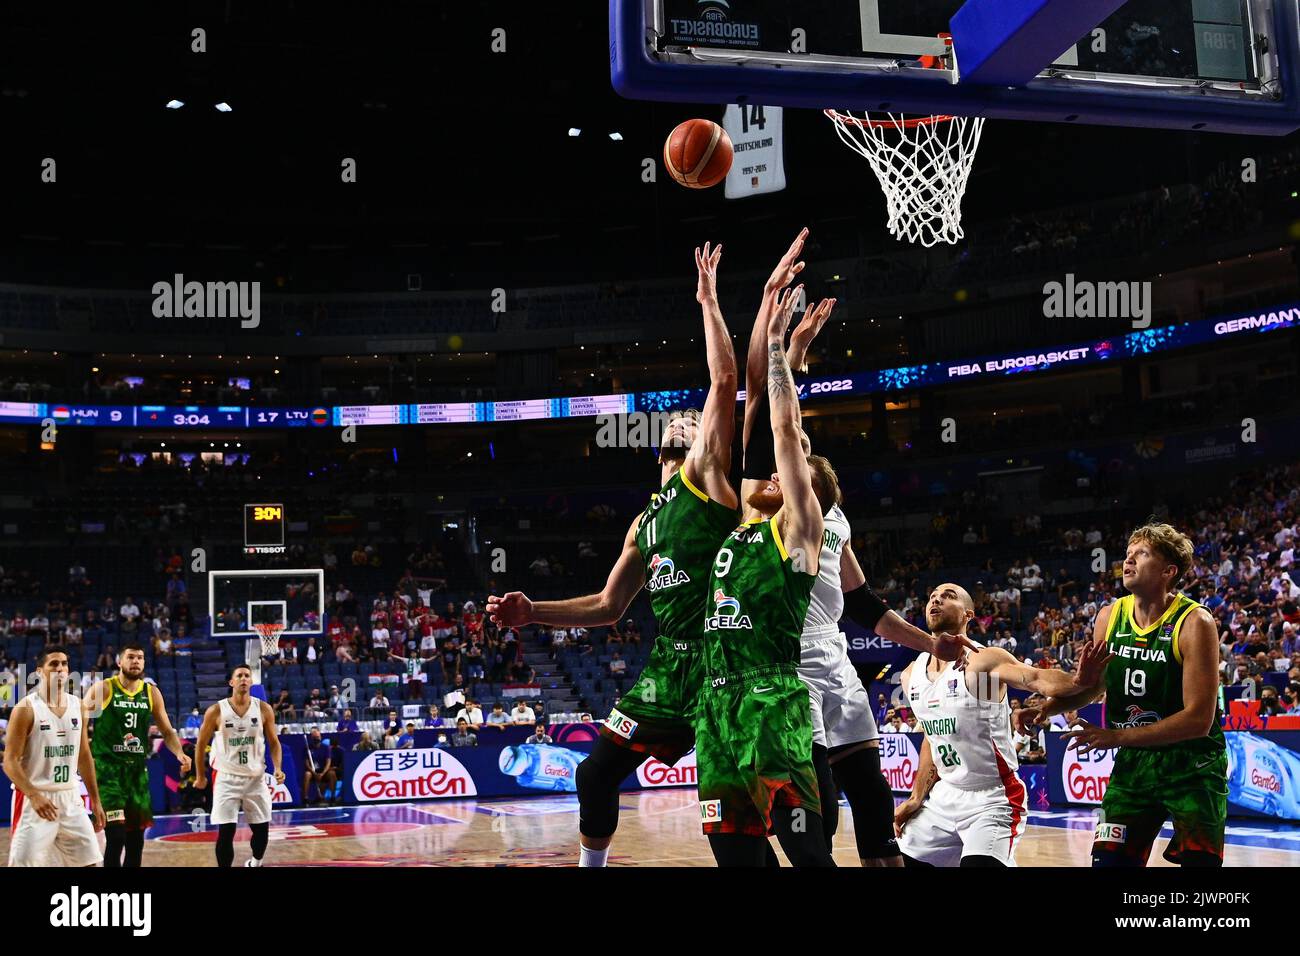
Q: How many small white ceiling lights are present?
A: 4